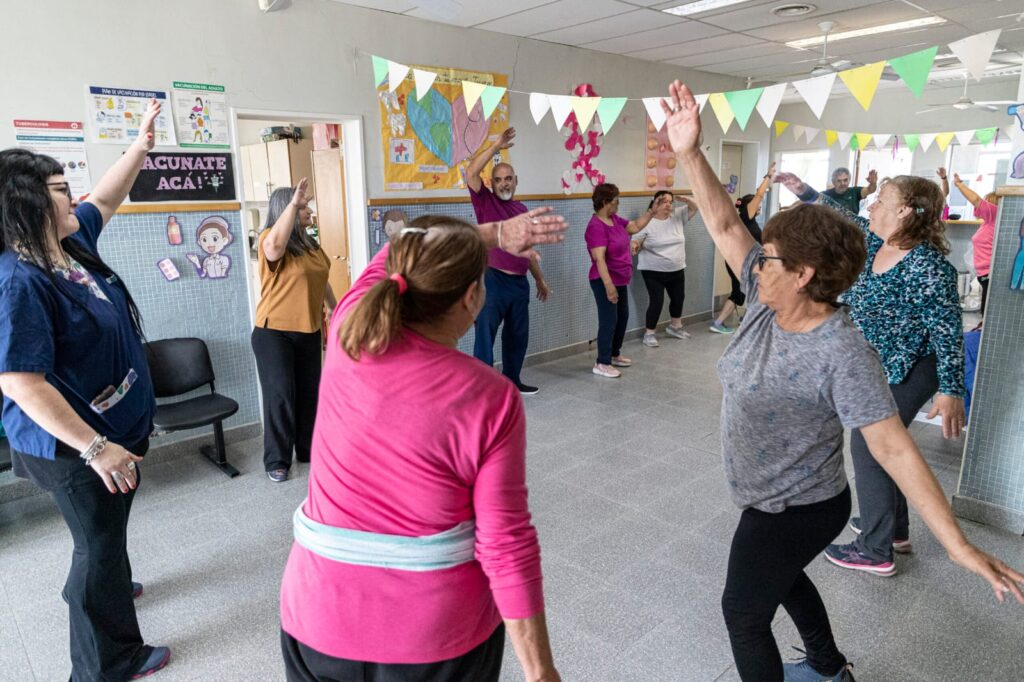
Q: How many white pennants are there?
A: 15